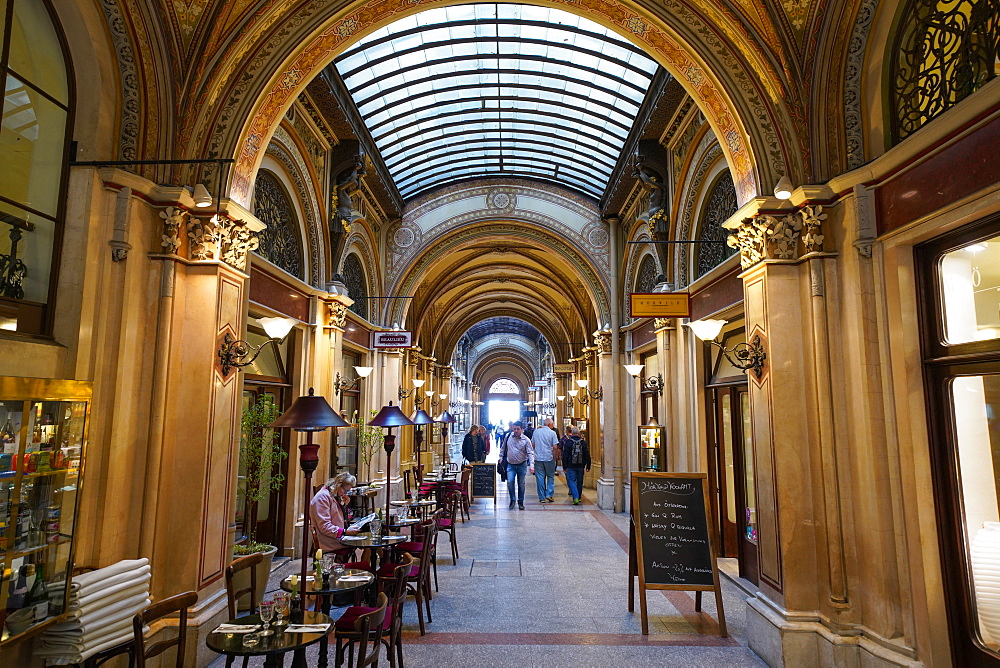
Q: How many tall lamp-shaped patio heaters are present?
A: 4